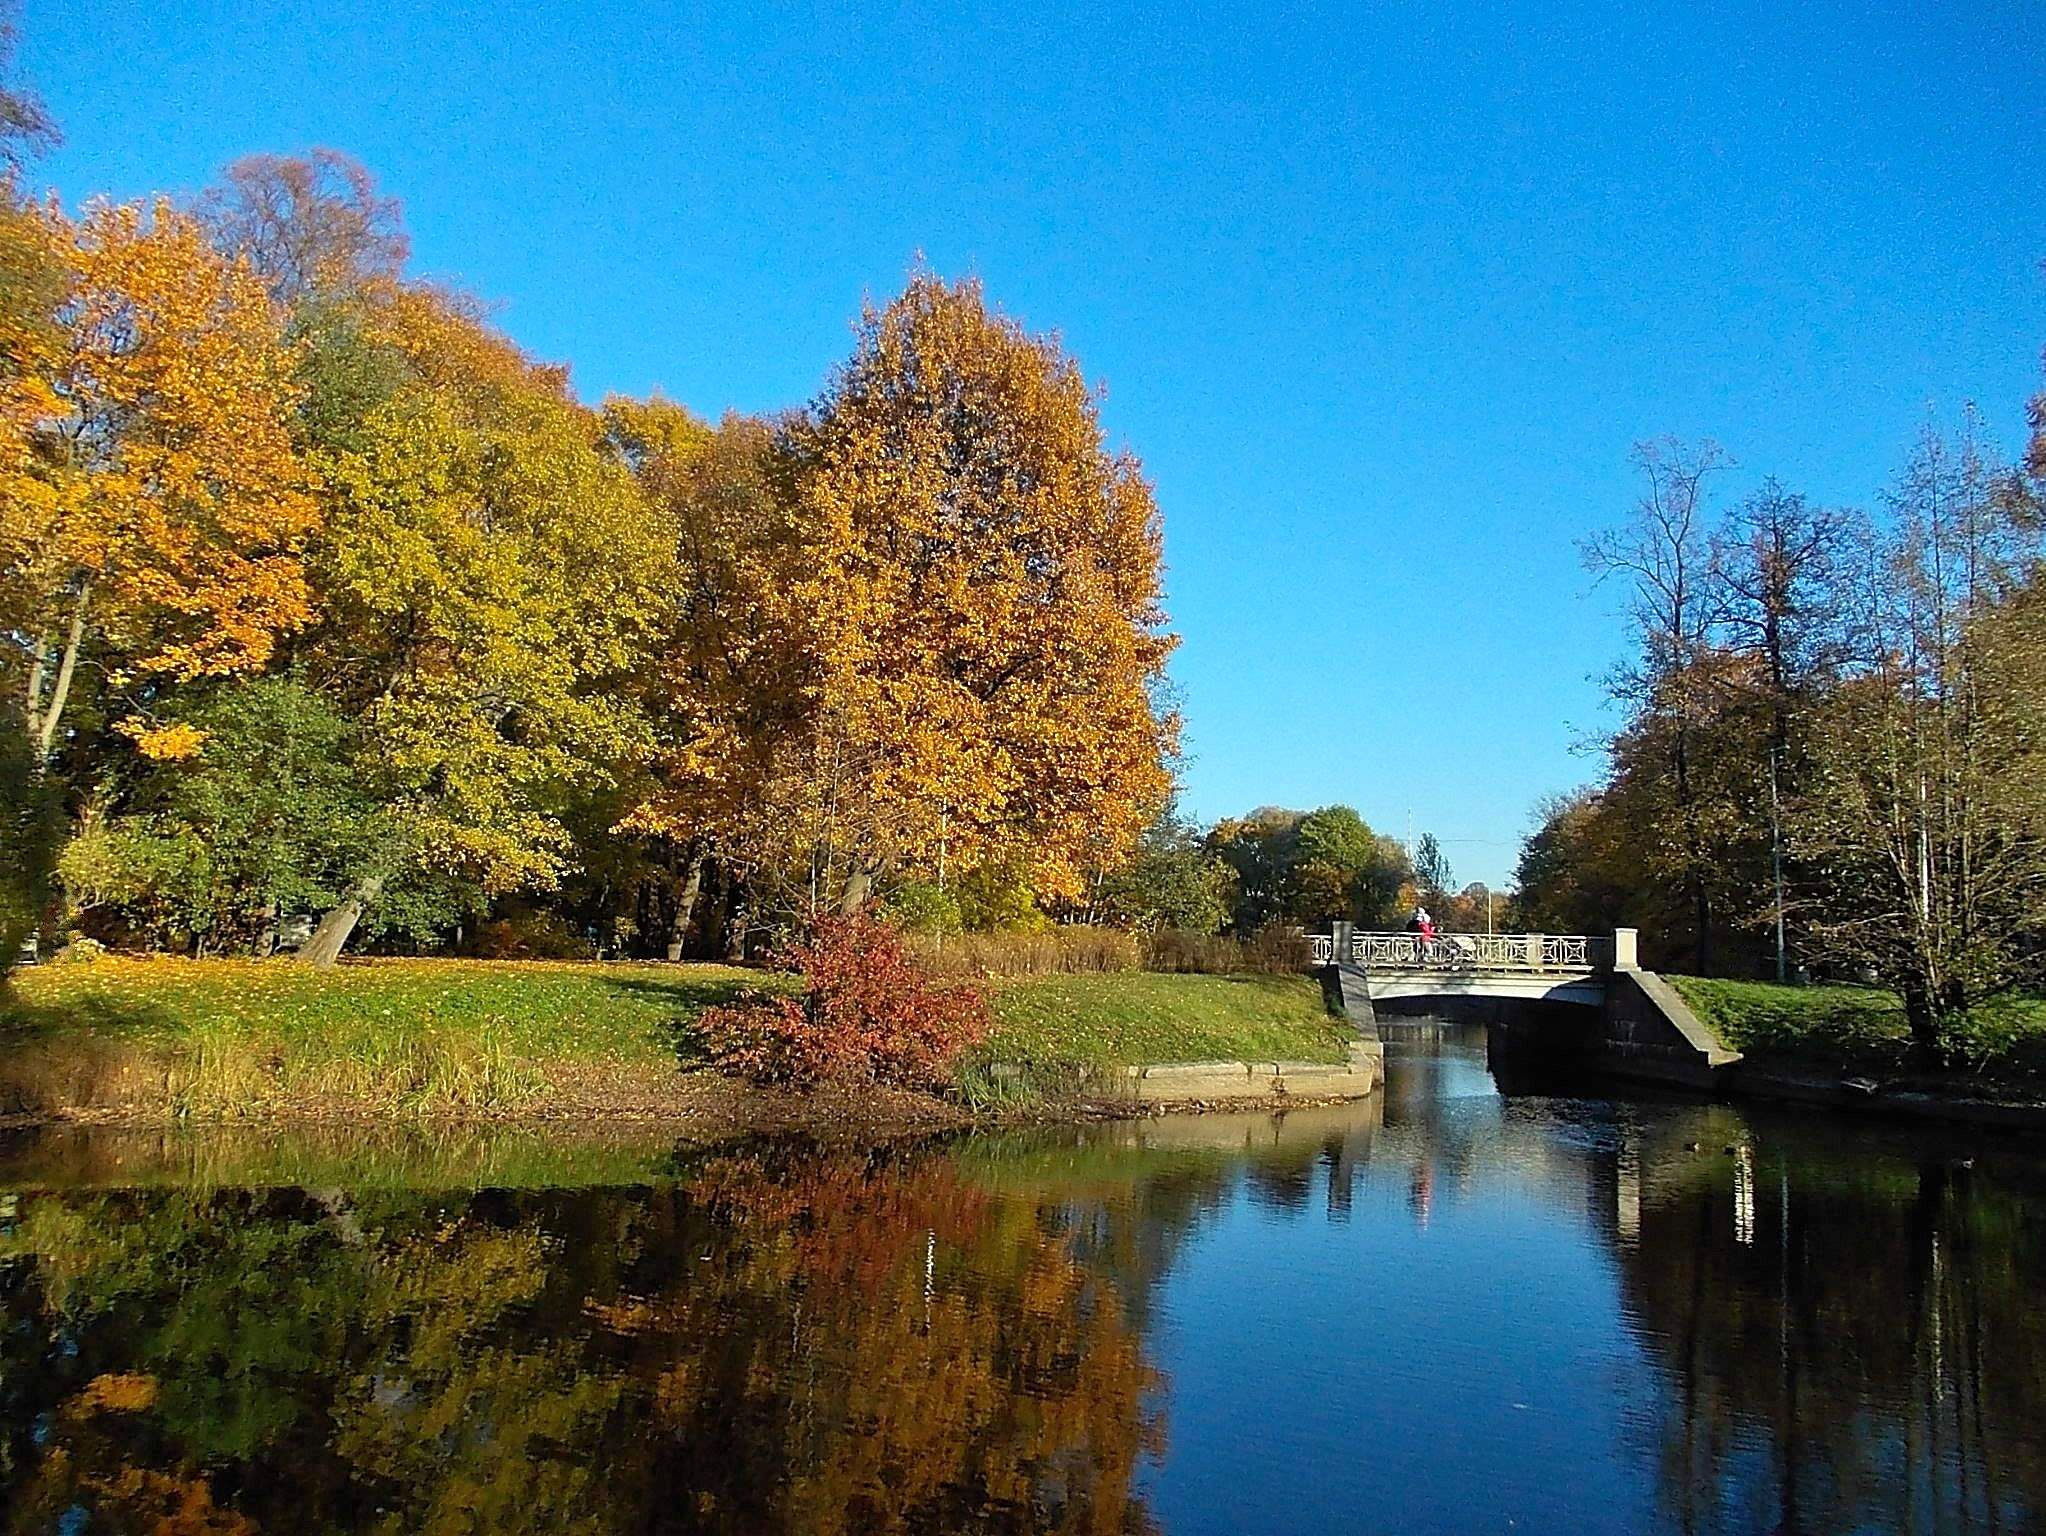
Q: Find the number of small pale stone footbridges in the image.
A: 1